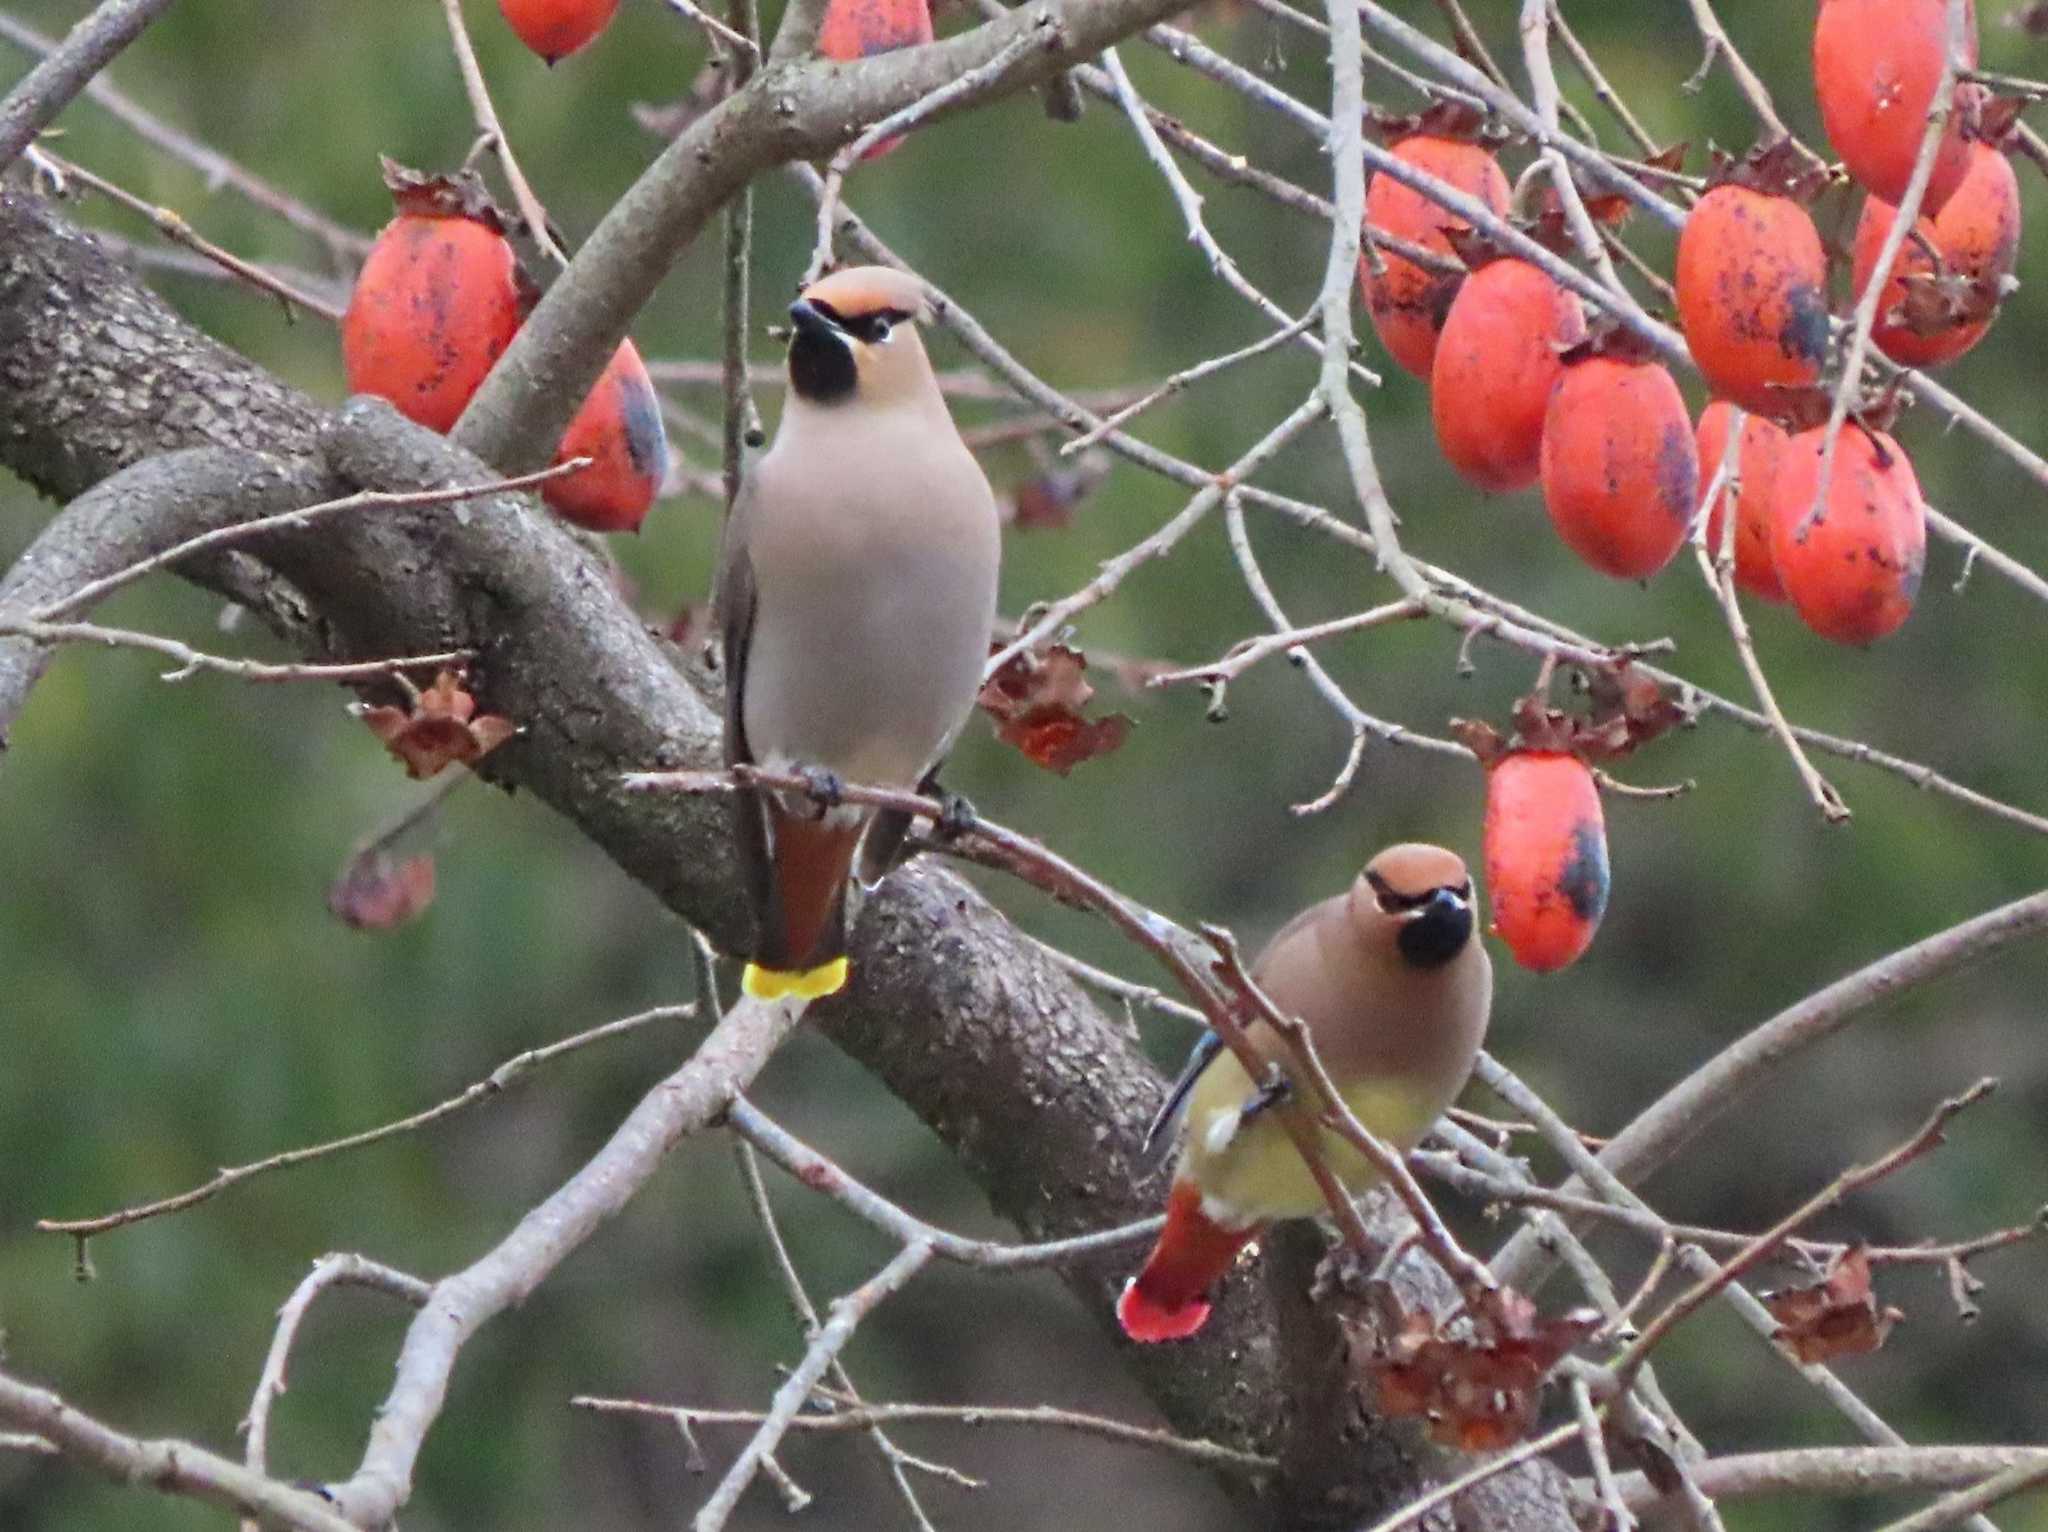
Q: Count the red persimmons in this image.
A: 13